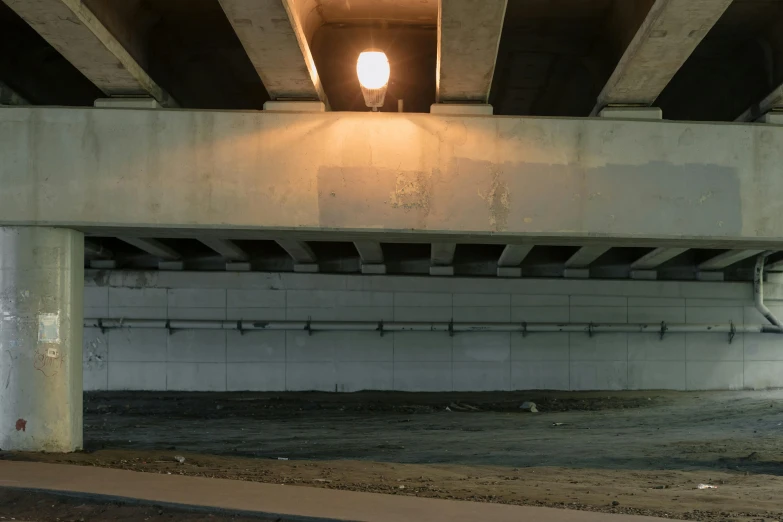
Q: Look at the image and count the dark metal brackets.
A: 10